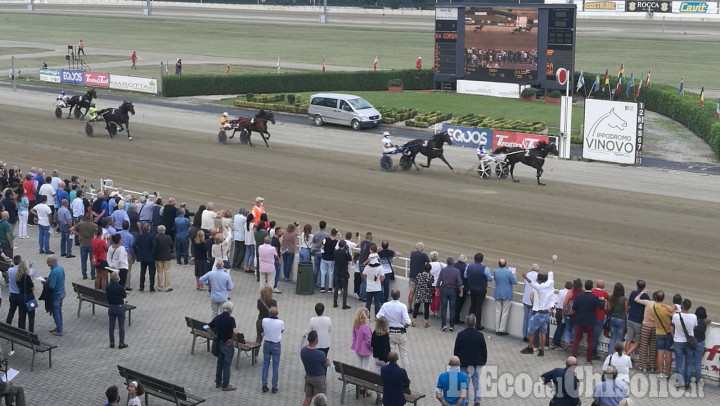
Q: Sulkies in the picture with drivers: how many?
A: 5